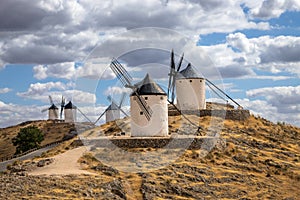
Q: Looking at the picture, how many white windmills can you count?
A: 5